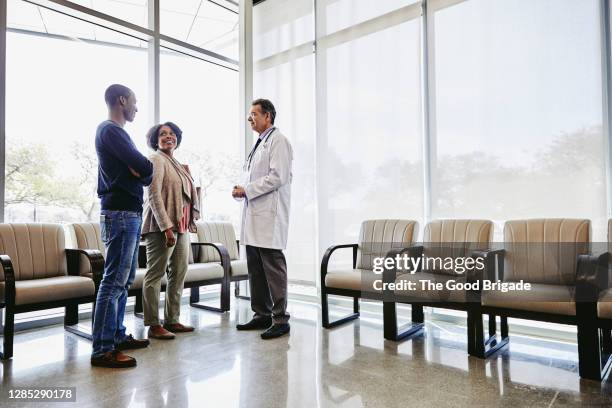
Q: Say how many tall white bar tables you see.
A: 0